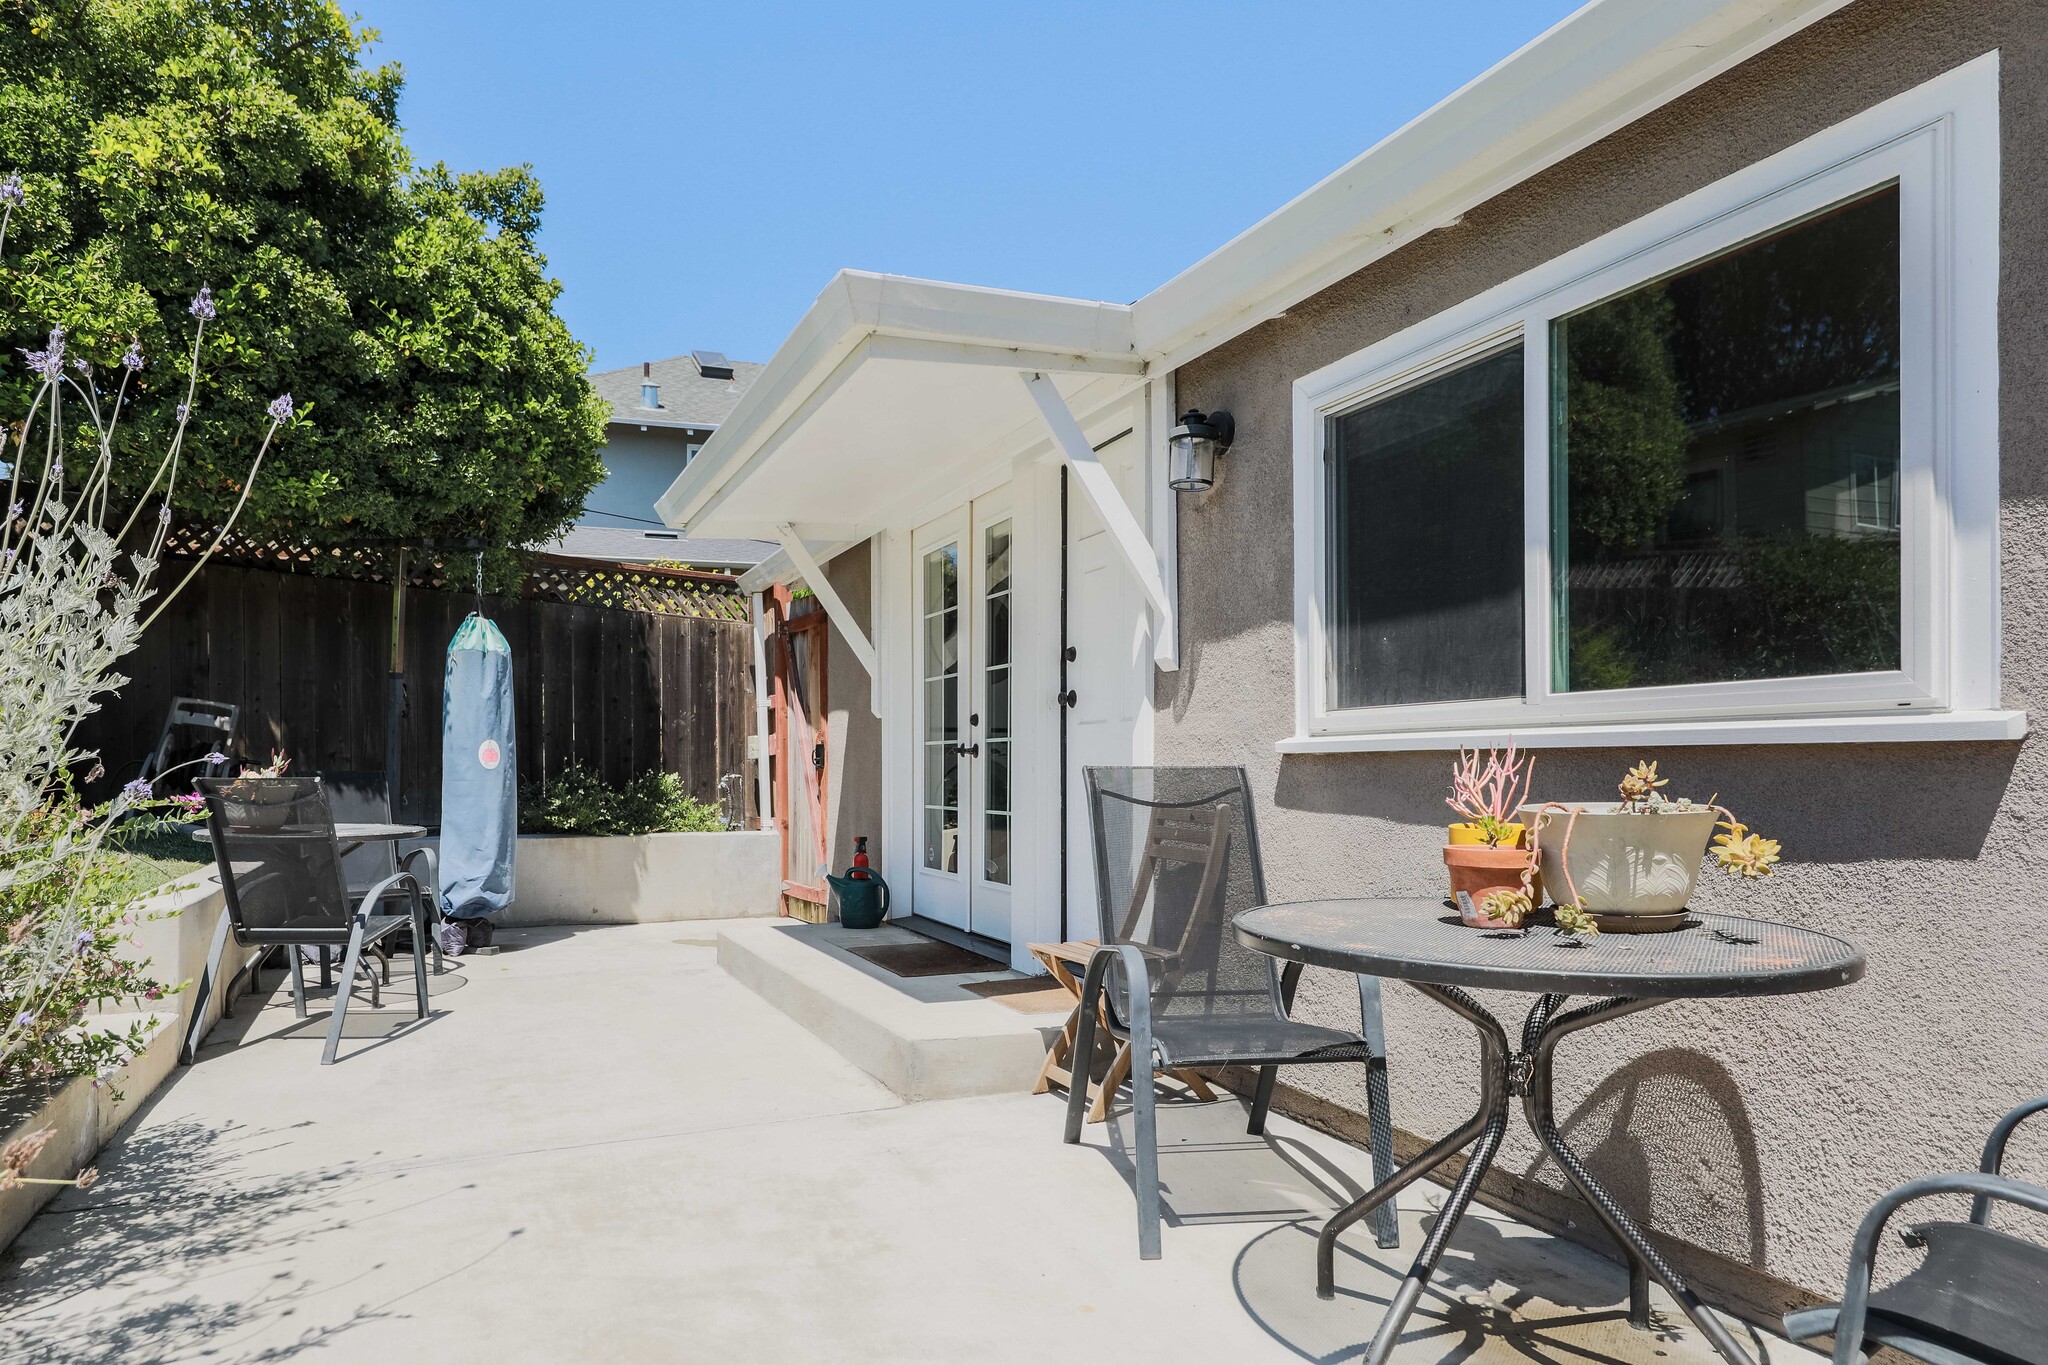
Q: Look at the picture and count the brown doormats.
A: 2